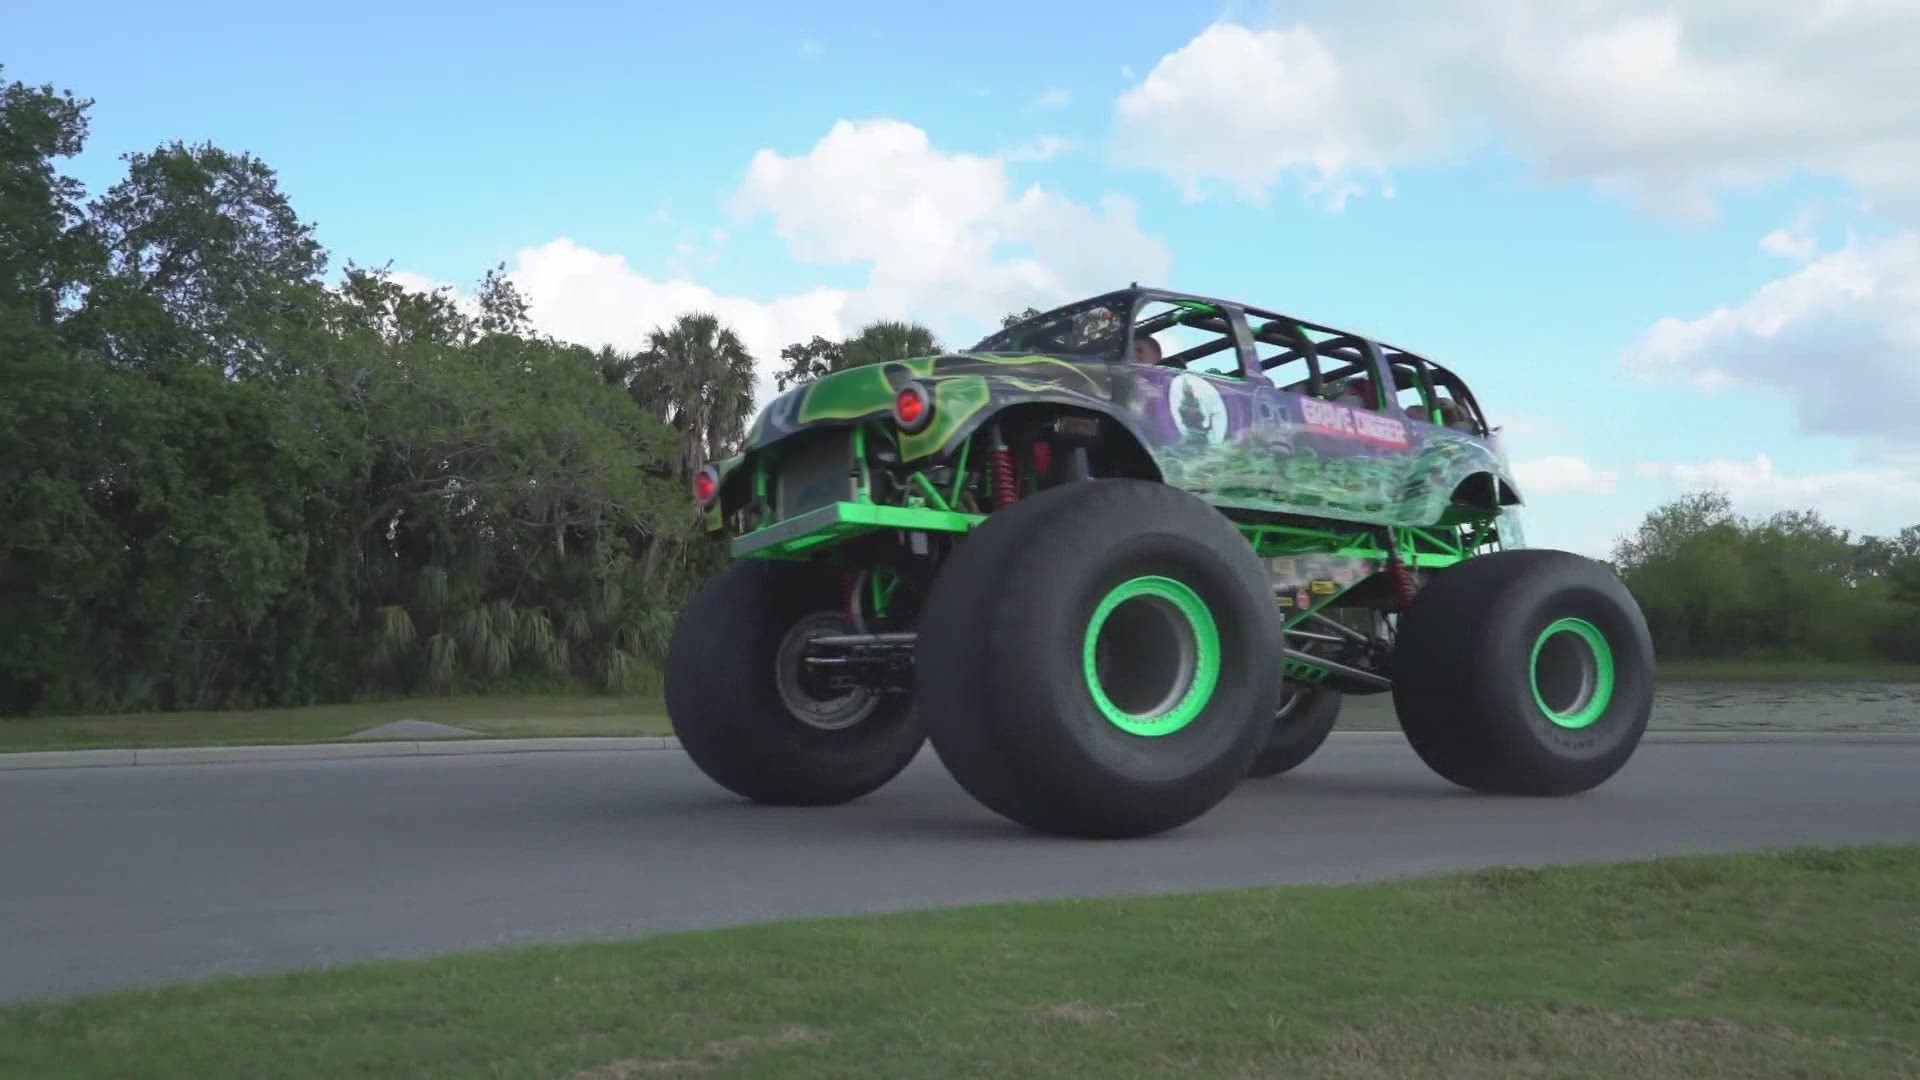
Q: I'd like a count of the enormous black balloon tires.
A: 4